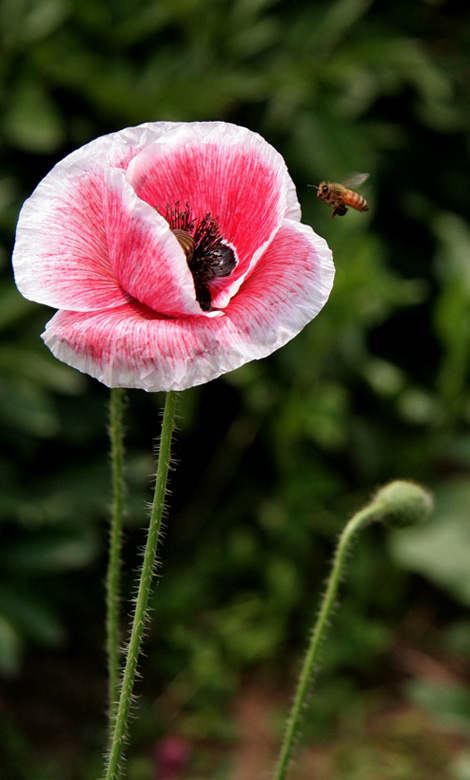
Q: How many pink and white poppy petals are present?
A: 4